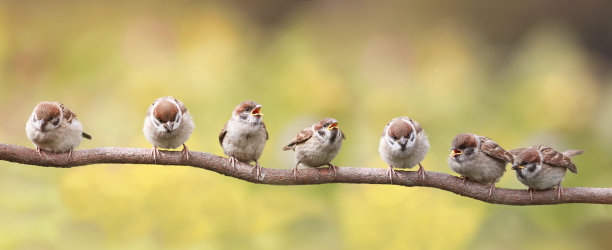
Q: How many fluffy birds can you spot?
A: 7